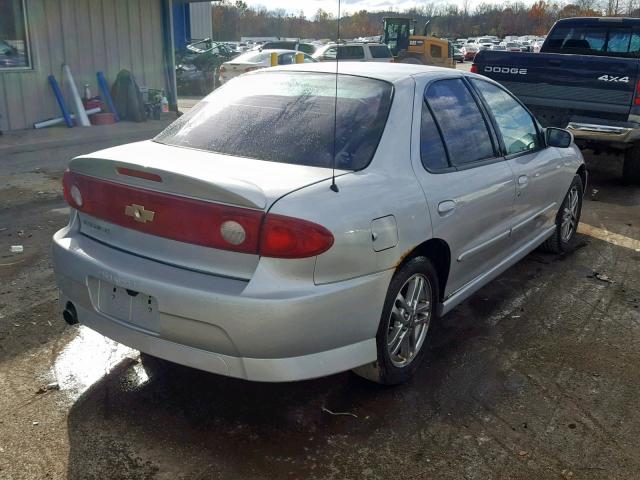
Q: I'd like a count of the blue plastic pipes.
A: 2